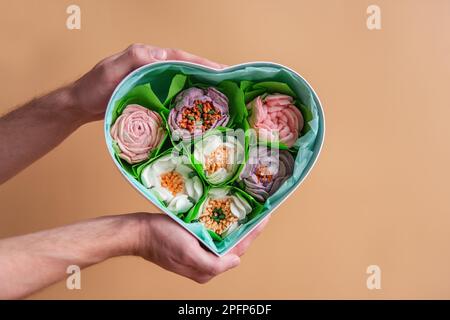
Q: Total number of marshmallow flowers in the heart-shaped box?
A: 7